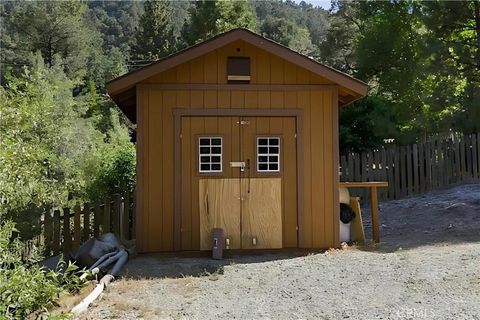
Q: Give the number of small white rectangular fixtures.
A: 2